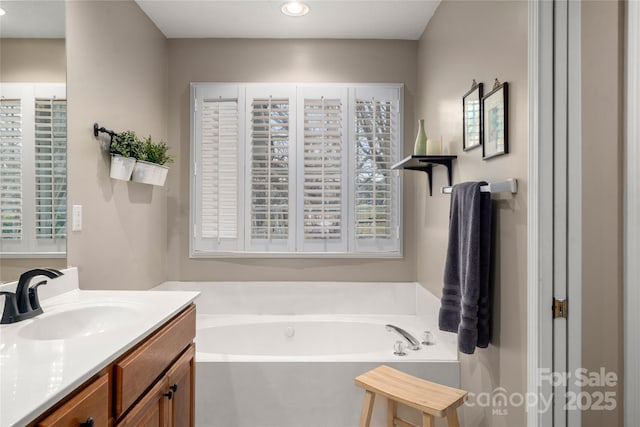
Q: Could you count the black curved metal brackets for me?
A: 2